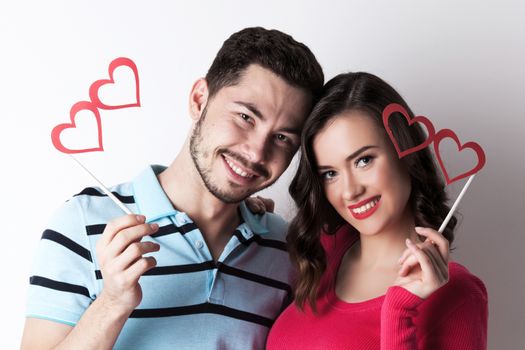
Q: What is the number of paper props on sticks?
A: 2